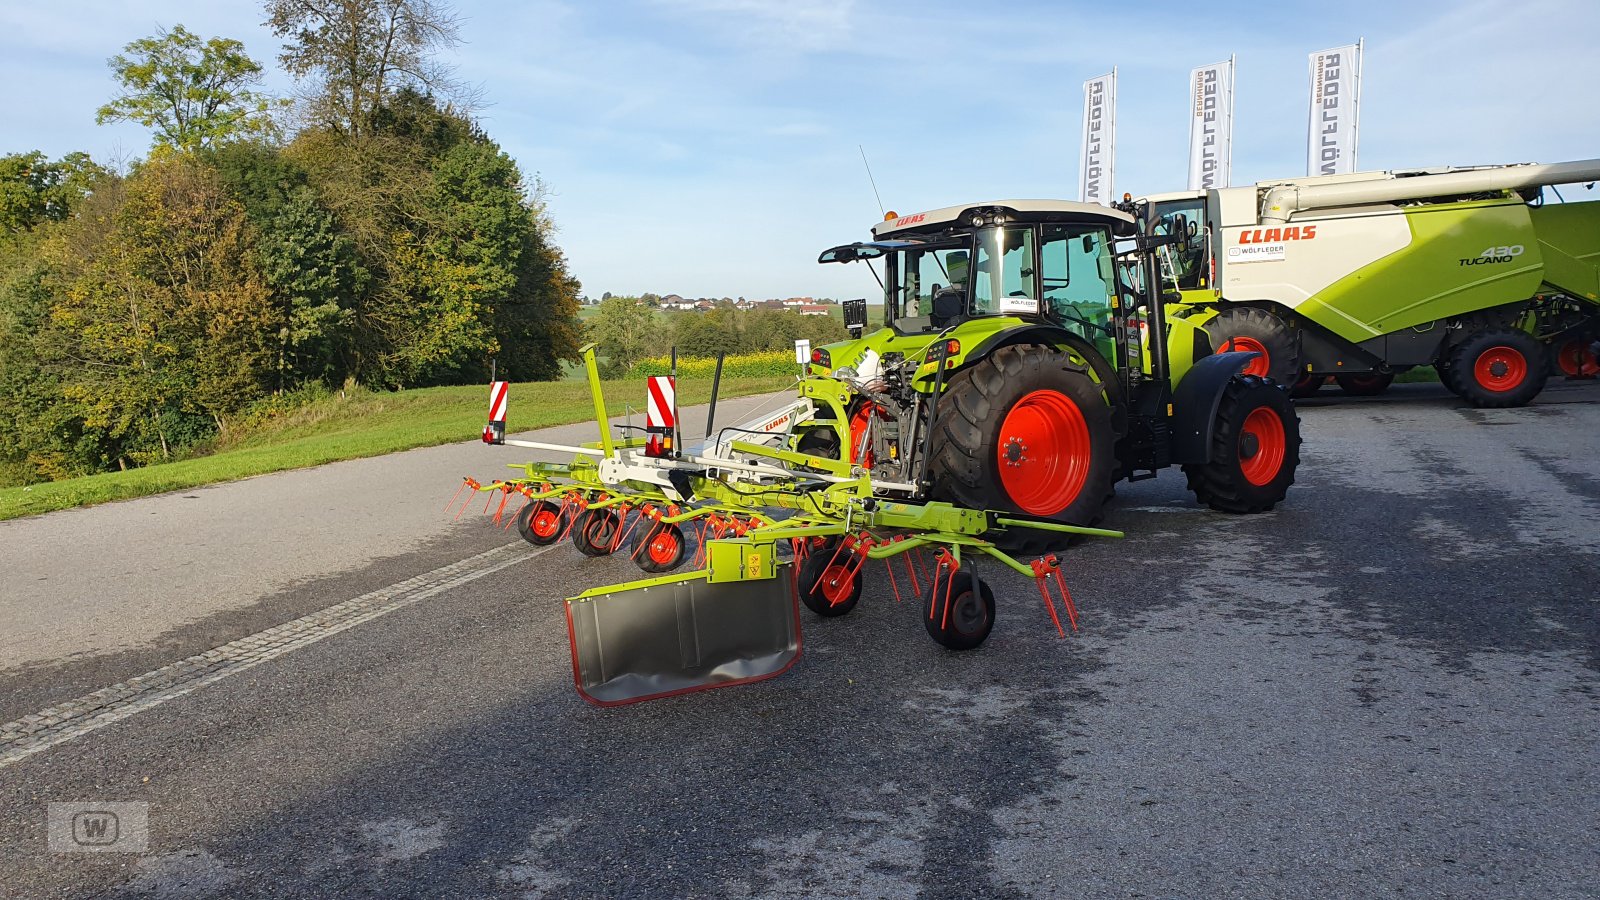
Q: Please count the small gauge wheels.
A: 6